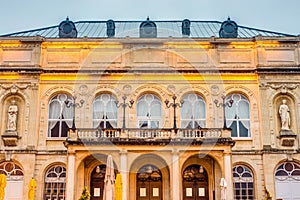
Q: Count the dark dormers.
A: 5